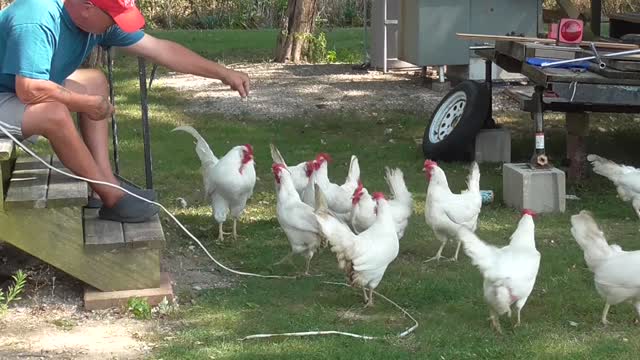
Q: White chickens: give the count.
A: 10